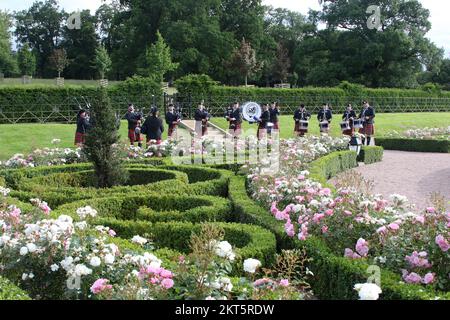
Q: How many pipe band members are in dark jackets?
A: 12